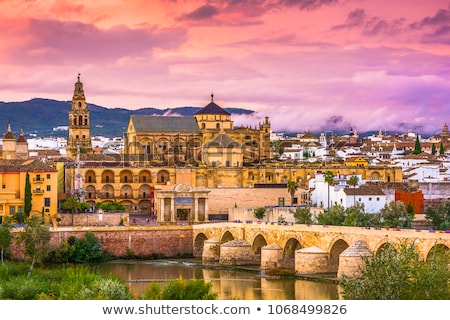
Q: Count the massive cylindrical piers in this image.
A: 5